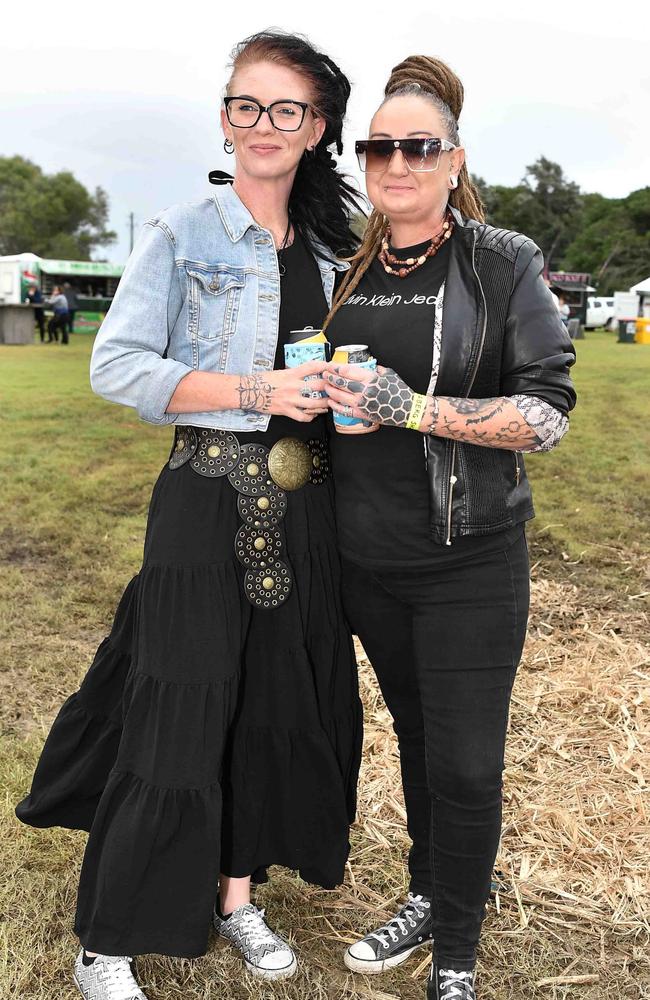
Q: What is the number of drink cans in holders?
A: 2